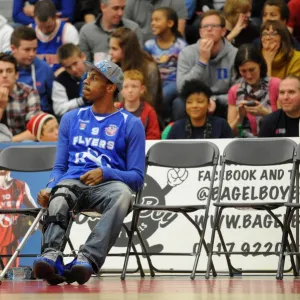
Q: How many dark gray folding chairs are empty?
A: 3